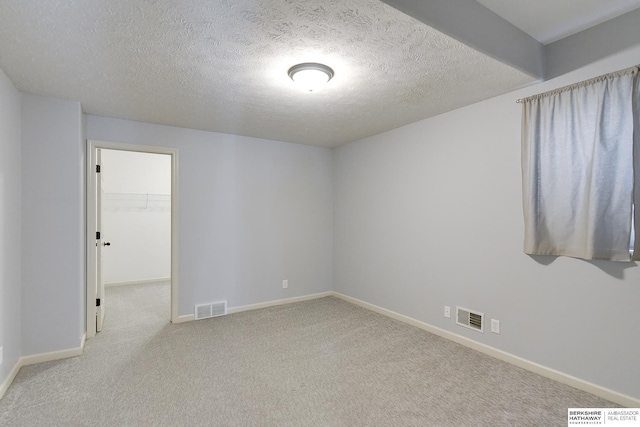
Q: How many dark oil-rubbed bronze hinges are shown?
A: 3